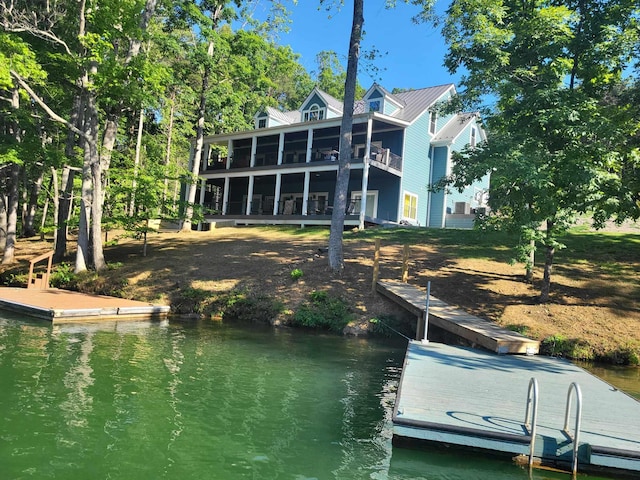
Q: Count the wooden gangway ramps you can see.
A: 1